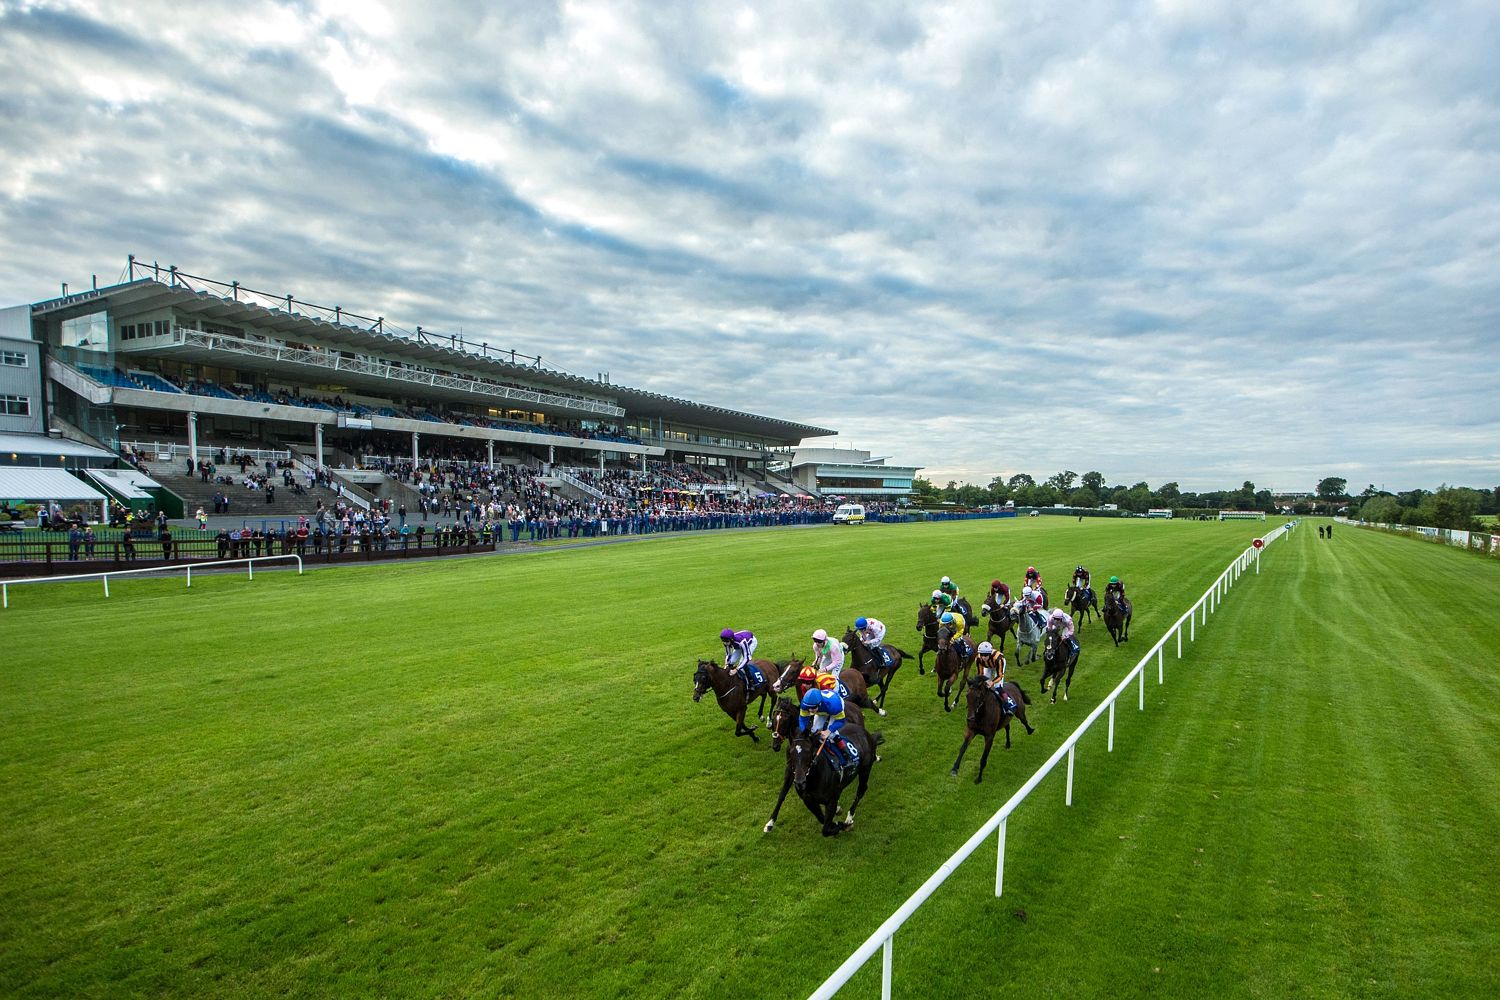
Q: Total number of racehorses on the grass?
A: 15